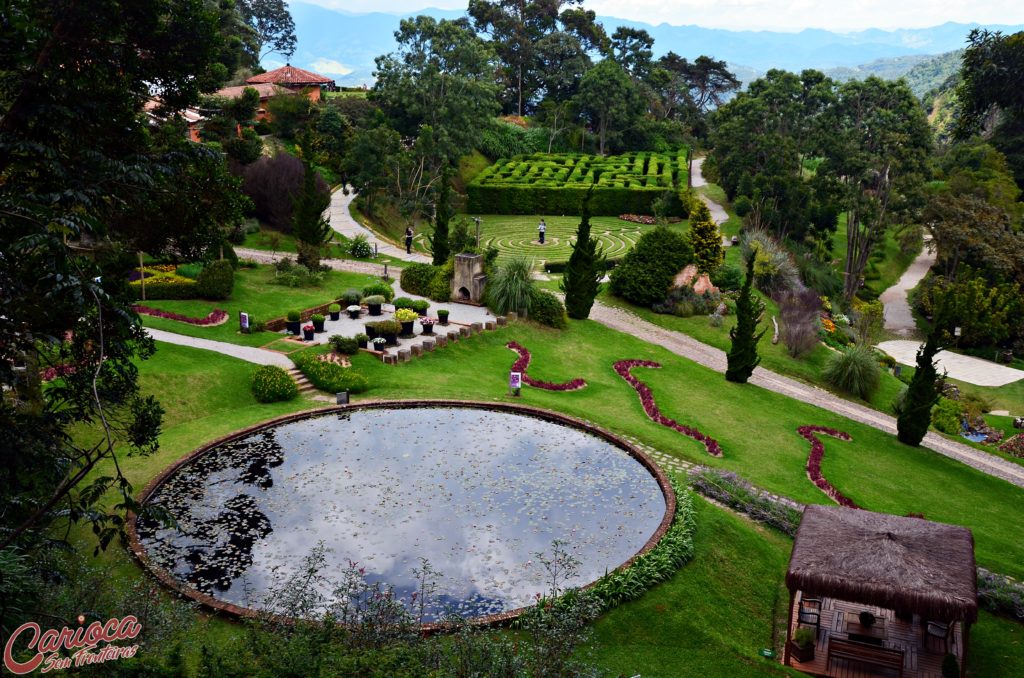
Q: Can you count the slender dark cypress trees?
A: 5